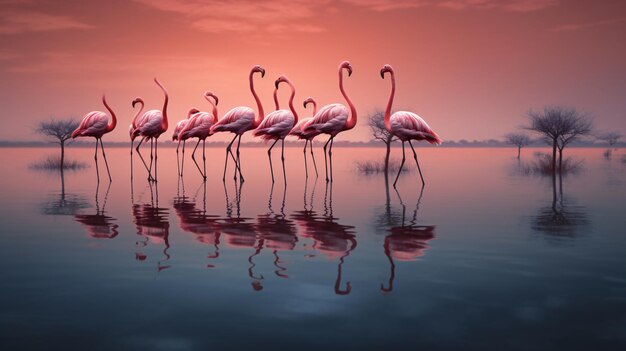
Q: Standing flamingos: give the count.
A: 10